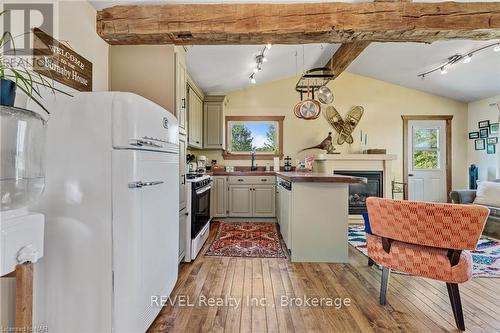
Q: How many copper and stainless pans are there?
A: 4